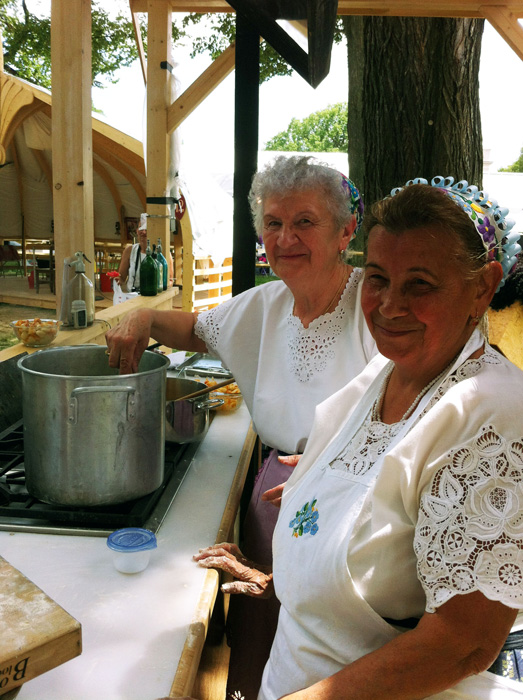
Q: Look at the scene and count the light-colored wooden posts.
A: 2